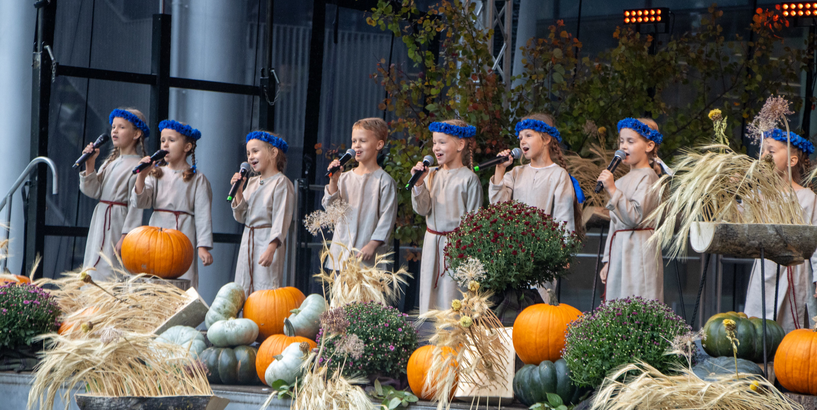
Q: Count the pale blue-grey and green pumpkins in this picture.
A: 9